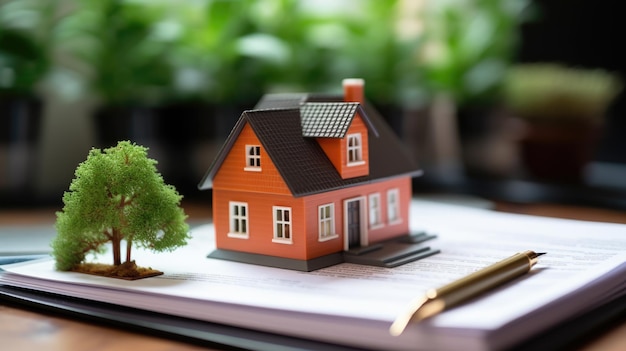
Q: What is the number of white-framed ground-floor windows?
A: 5